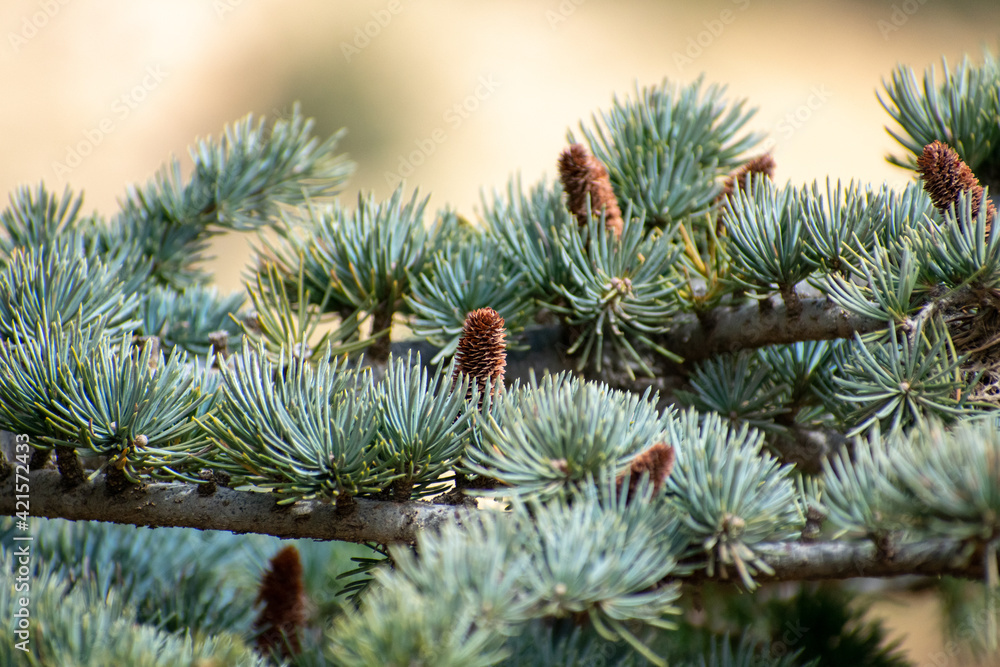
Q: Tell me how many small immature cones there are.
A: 6